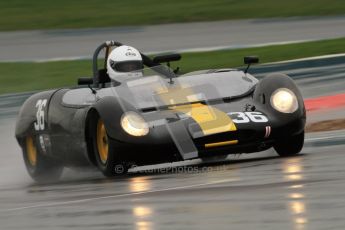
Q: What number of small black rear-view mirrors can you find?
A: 3